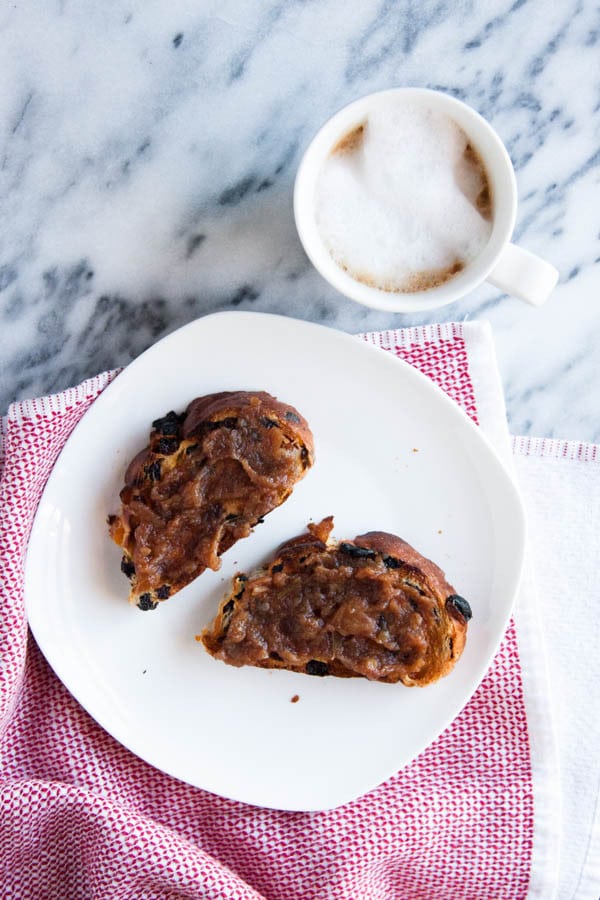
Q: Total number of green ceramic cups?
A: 0